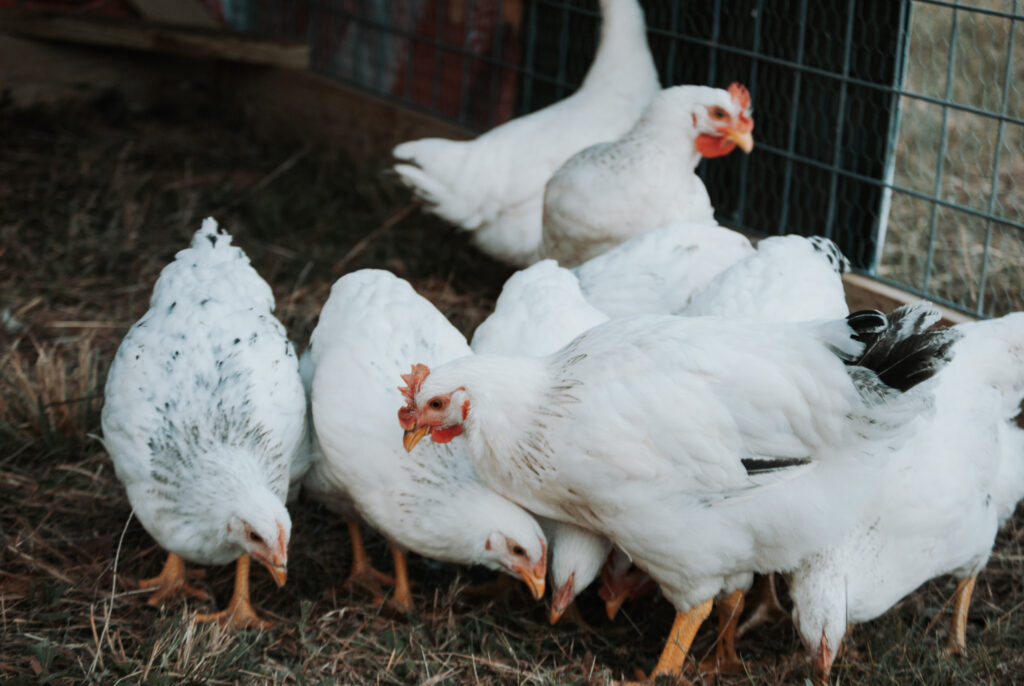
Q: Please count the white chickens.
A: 9